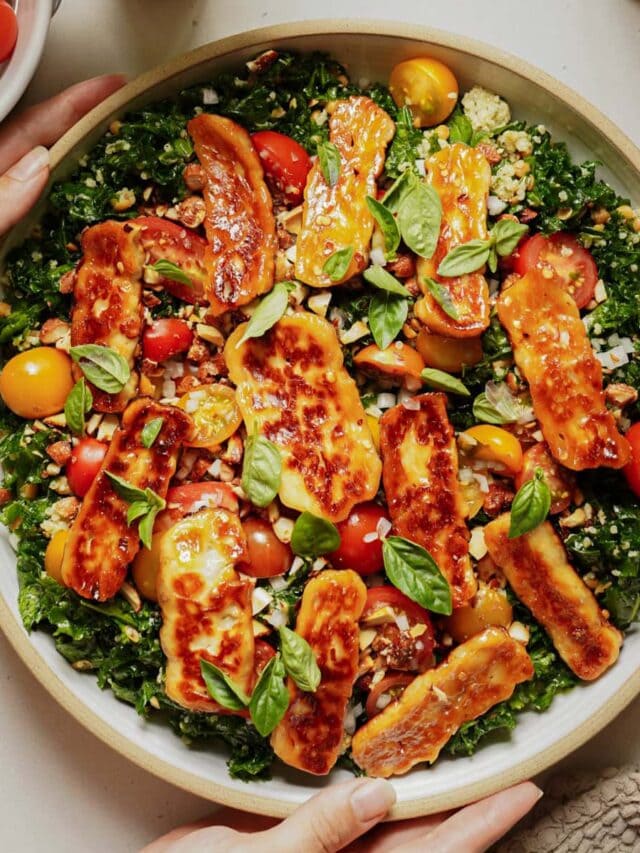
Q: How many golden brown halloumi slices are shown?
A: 12